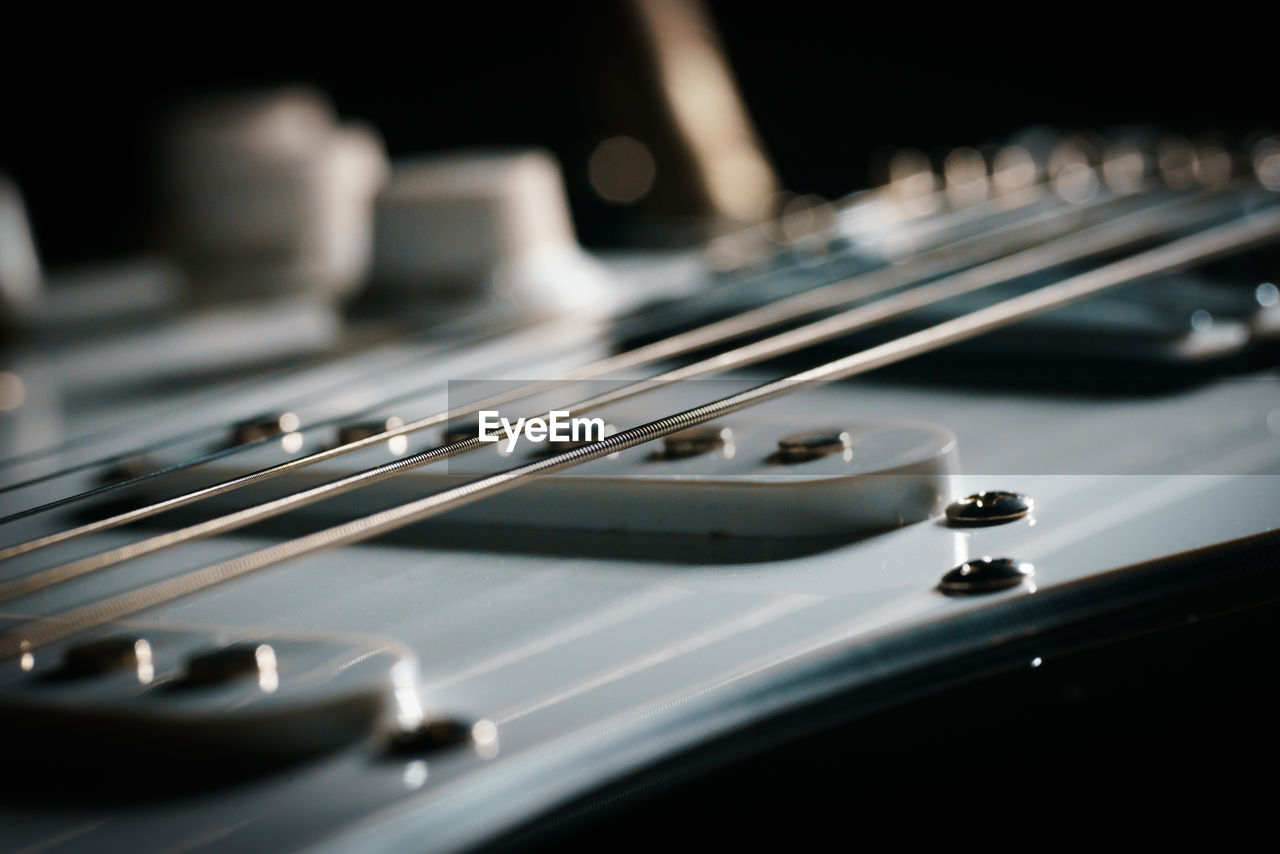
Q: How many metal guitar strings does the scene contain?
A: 6